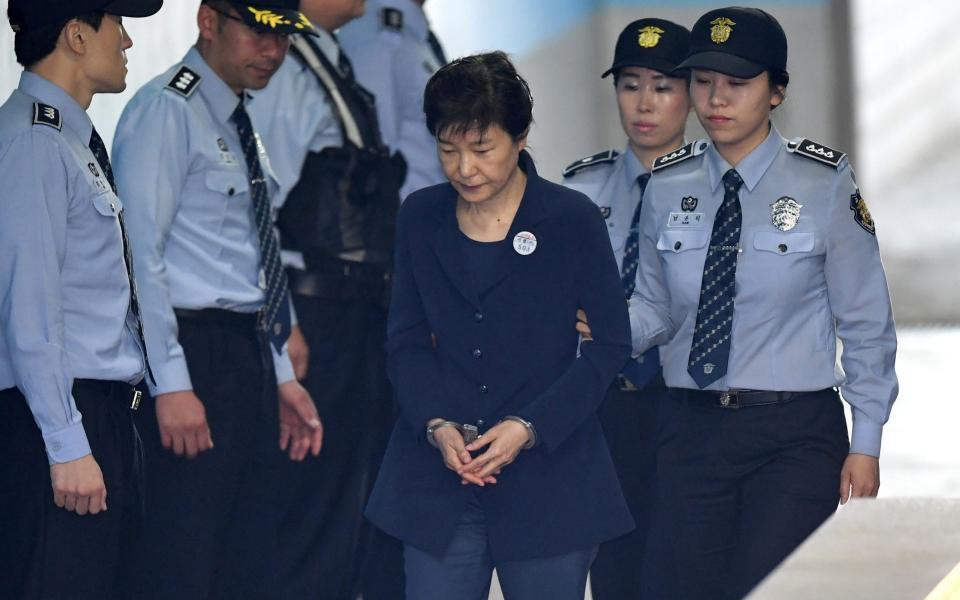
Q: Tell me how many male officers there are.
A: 4